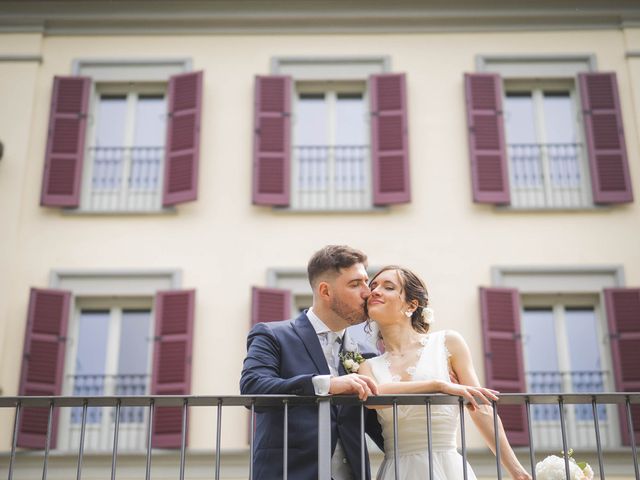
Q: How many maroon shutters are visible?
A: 11